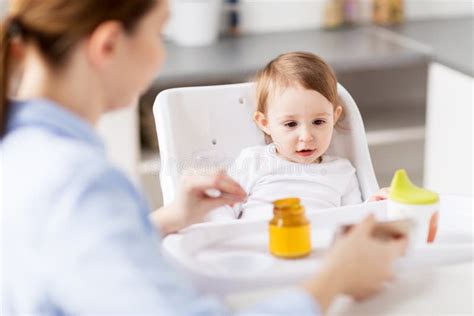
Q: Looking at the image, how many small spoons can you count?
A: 1